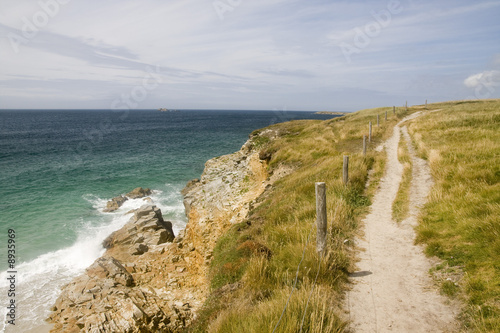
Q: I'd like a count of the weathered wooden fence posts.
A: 9